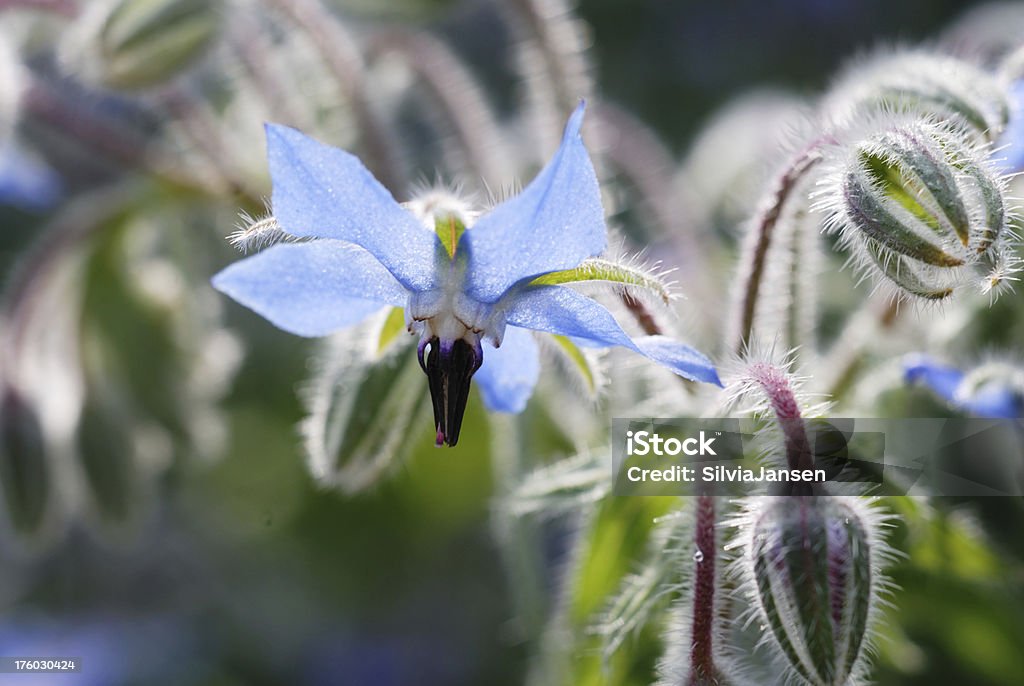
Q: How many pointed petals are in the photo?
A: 5